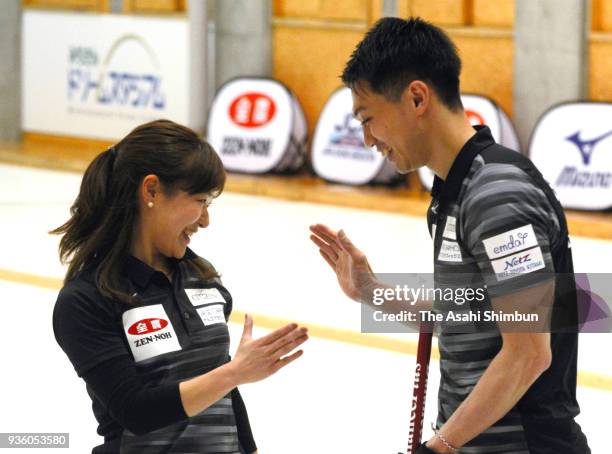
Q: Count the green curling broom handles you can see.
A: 0